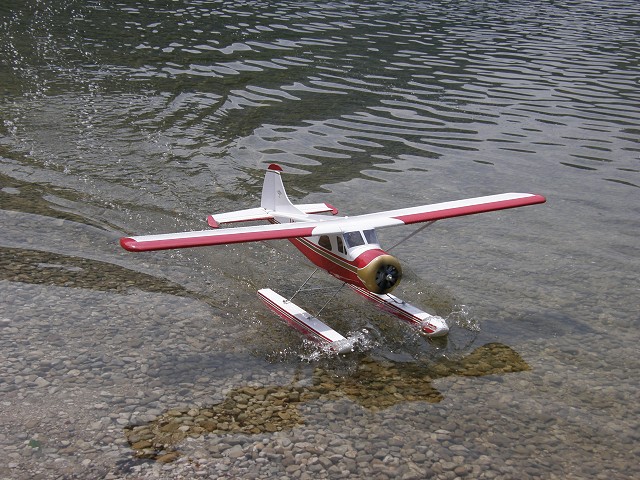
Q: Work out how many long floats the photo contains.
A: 2